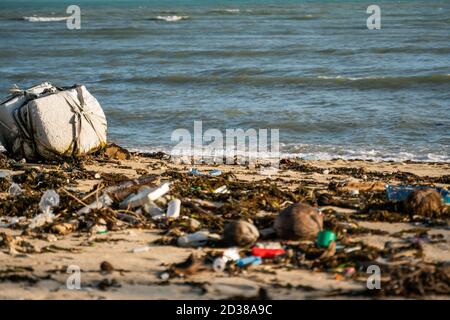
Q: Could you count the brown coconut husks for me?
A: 3